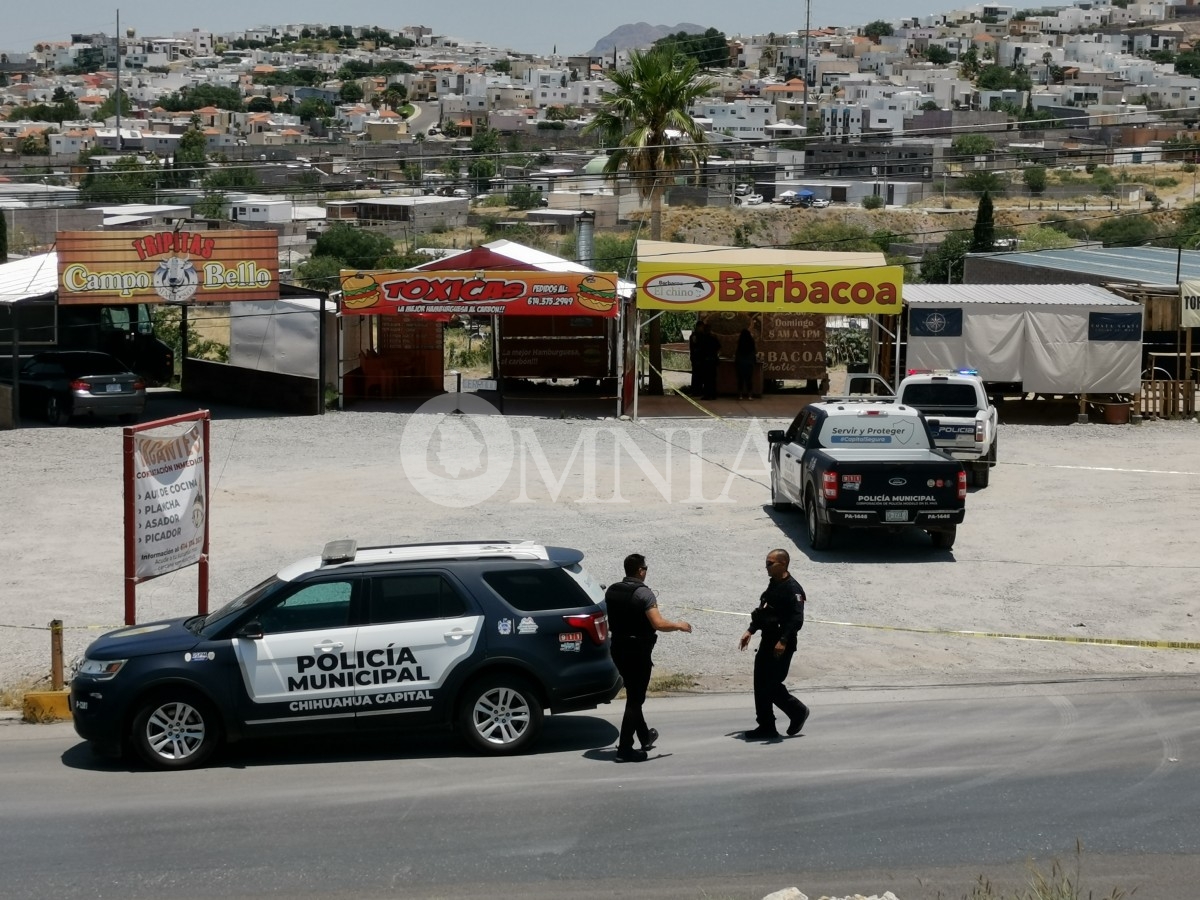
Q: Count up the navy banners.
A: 2